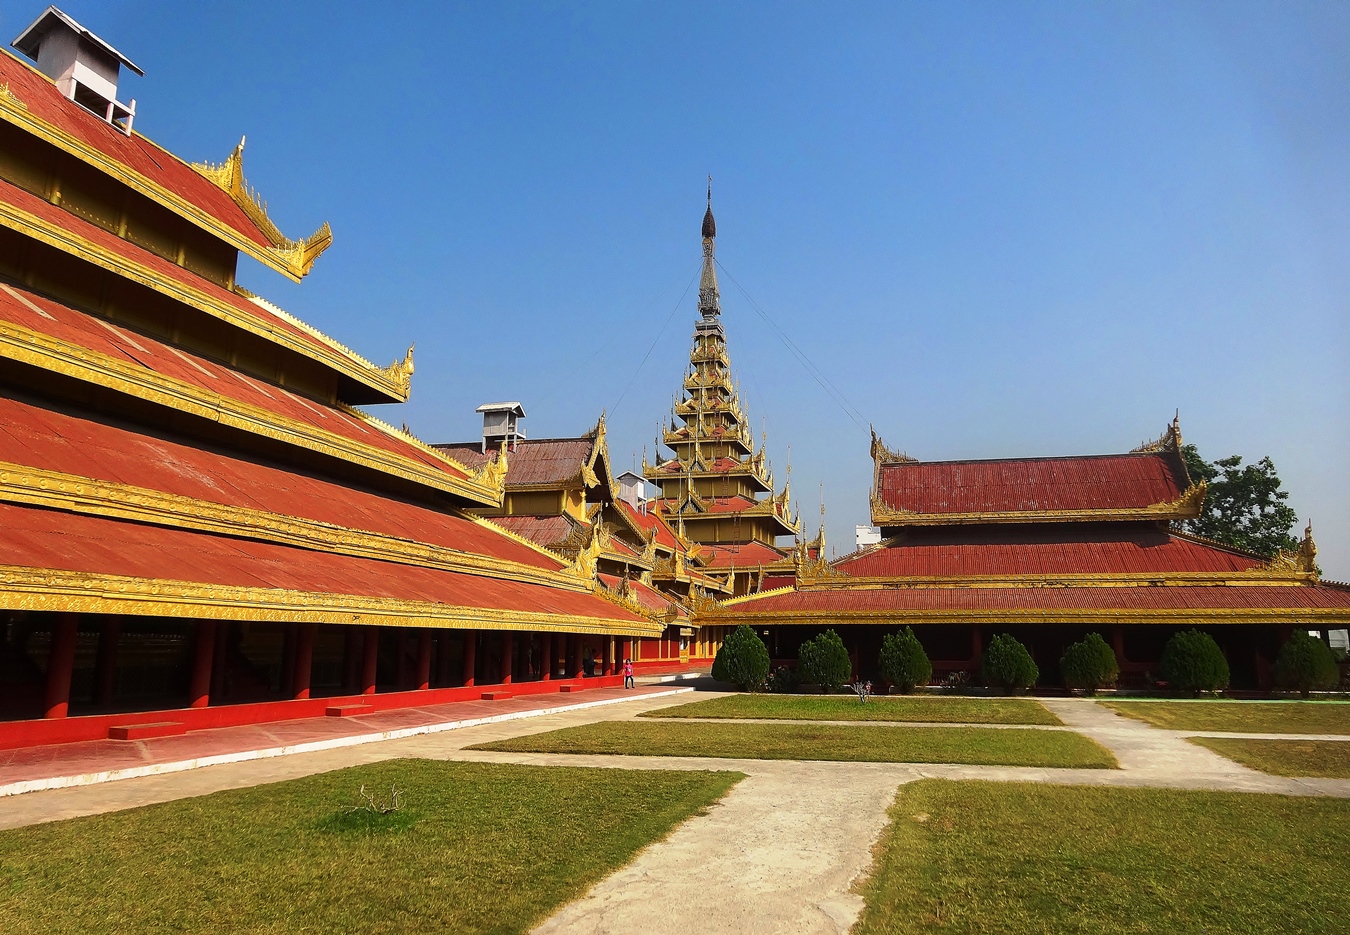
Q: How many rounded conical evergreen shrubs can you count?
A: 7